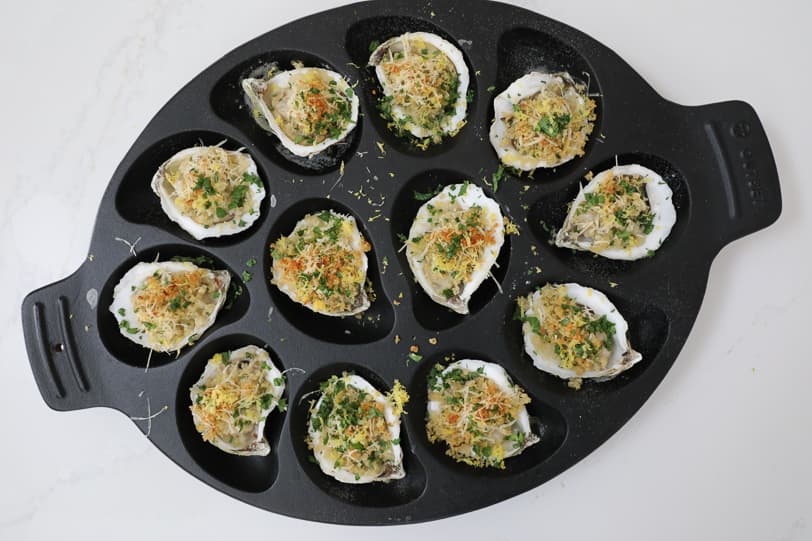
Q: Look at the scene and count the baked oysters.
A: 12